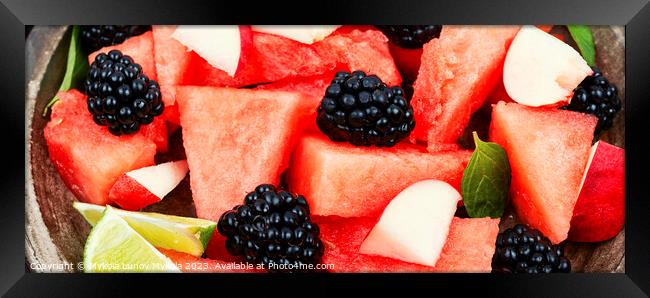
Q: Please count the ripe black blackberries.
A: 7